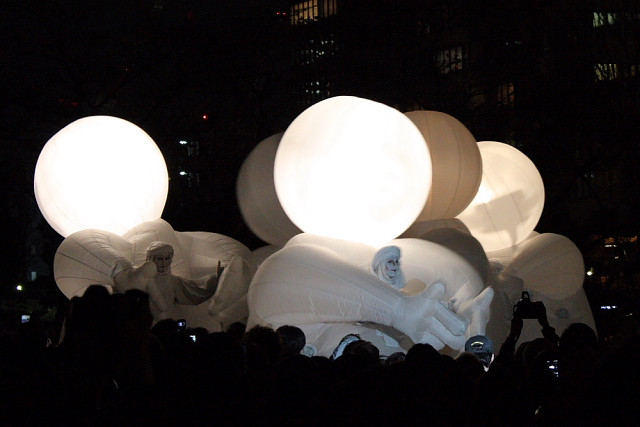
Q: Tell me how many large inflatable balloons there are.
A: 5